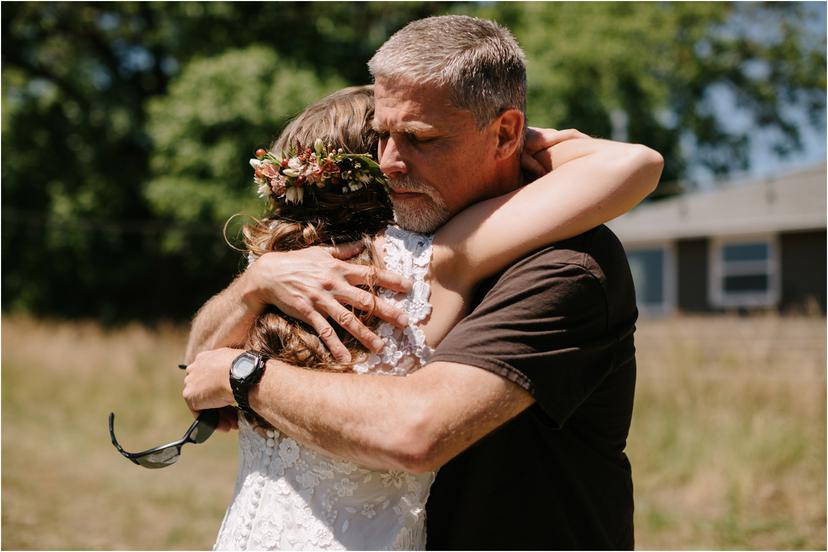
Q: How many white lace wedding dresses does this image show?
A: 1